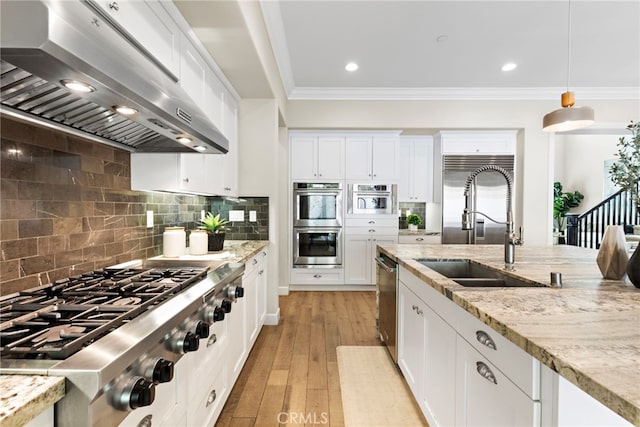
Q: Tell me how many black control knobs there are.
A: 7